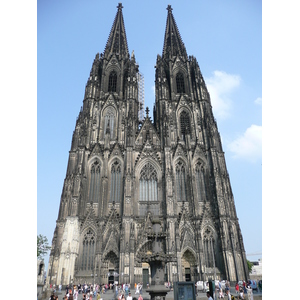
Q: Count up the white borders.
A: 2